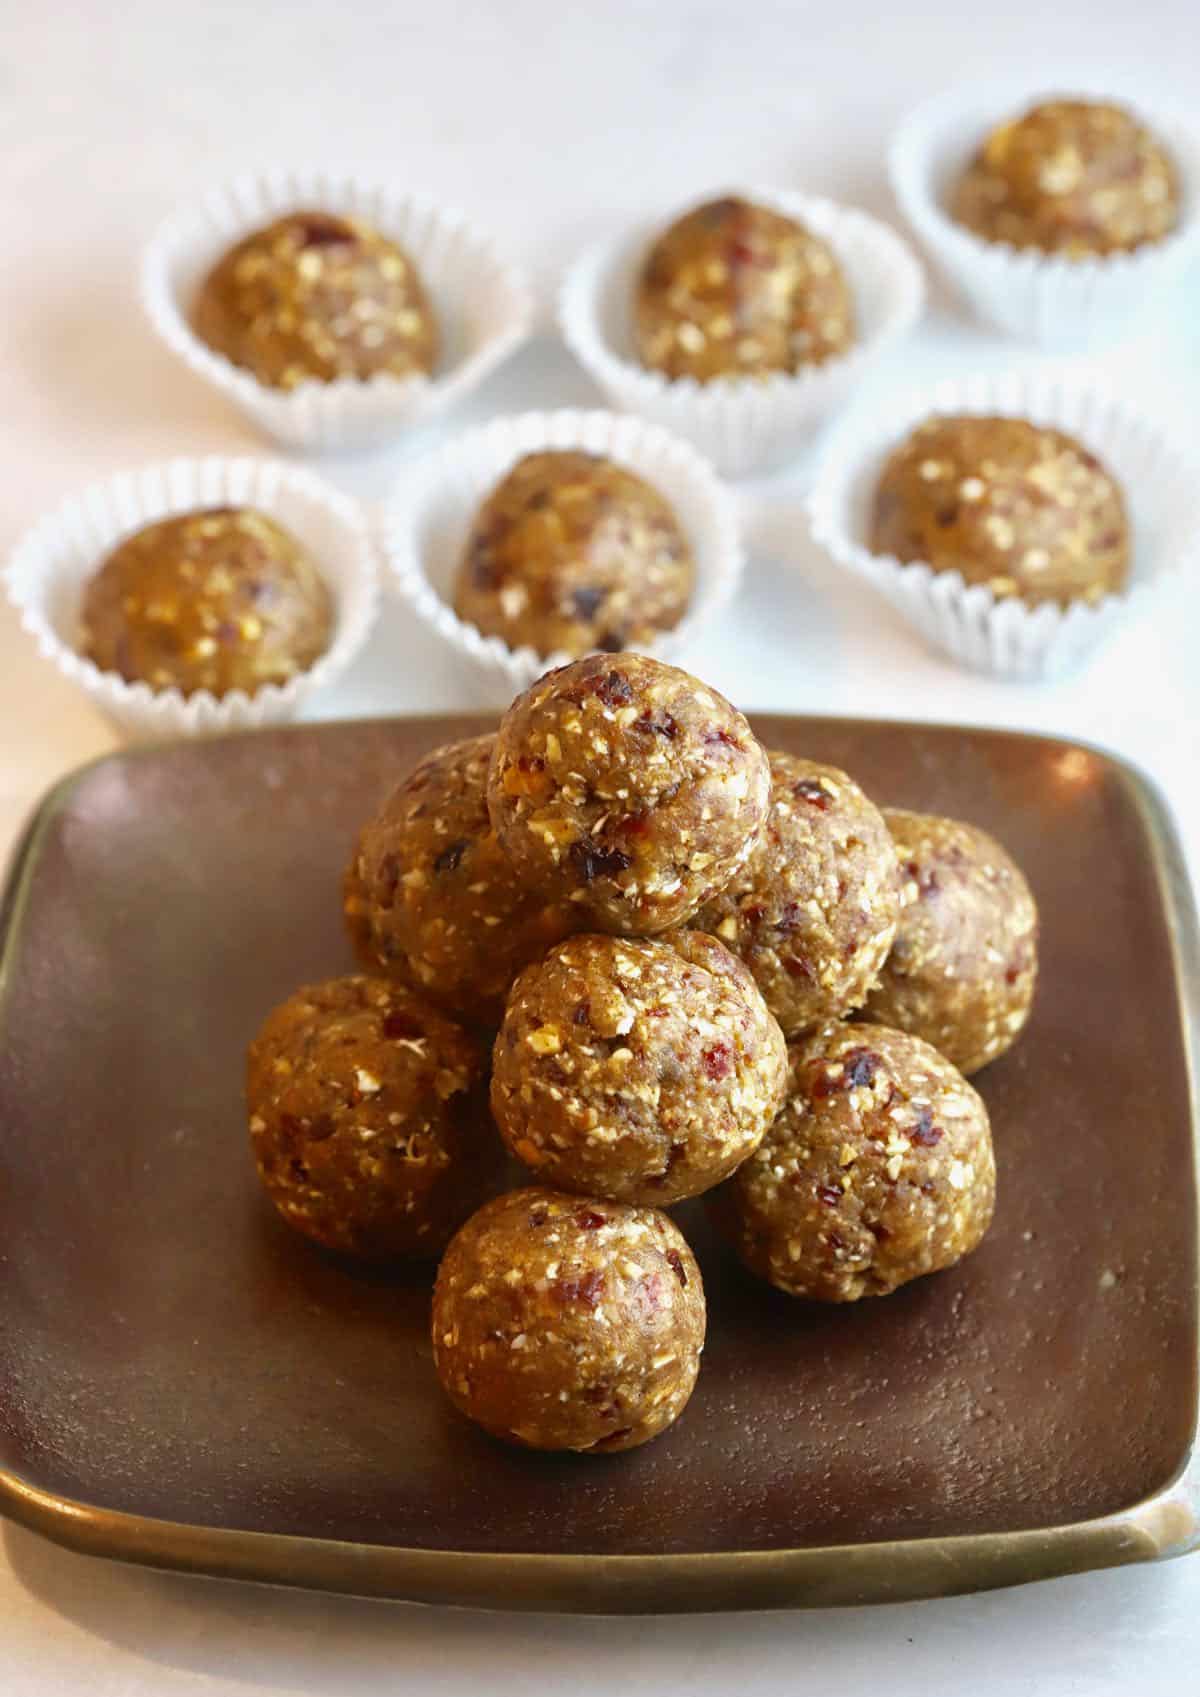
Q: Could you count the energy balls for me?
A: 14